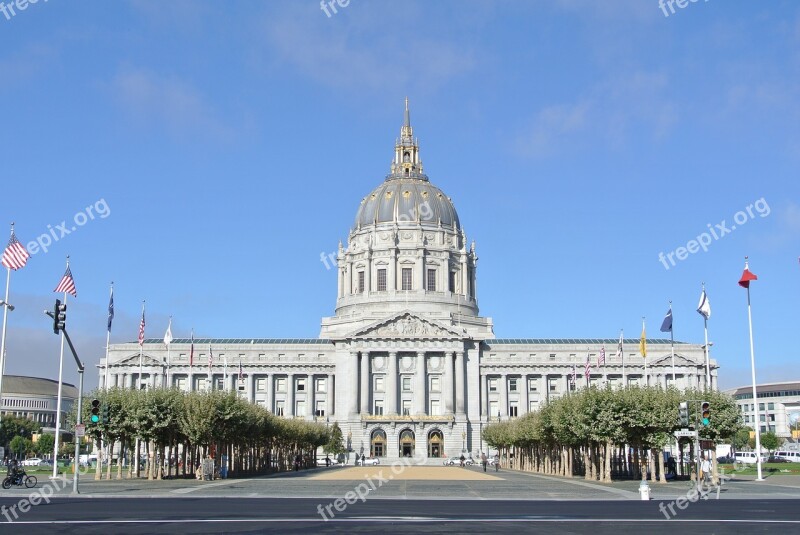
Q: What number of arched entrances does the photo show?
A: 3